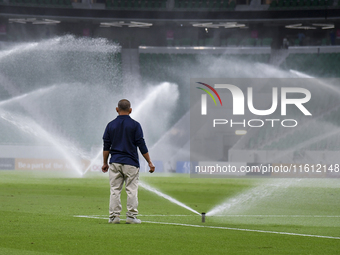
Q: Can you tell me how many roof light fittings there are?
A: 4